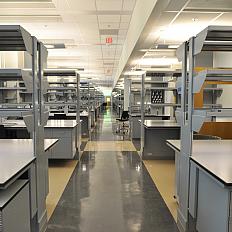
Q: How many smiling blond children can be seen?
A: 0